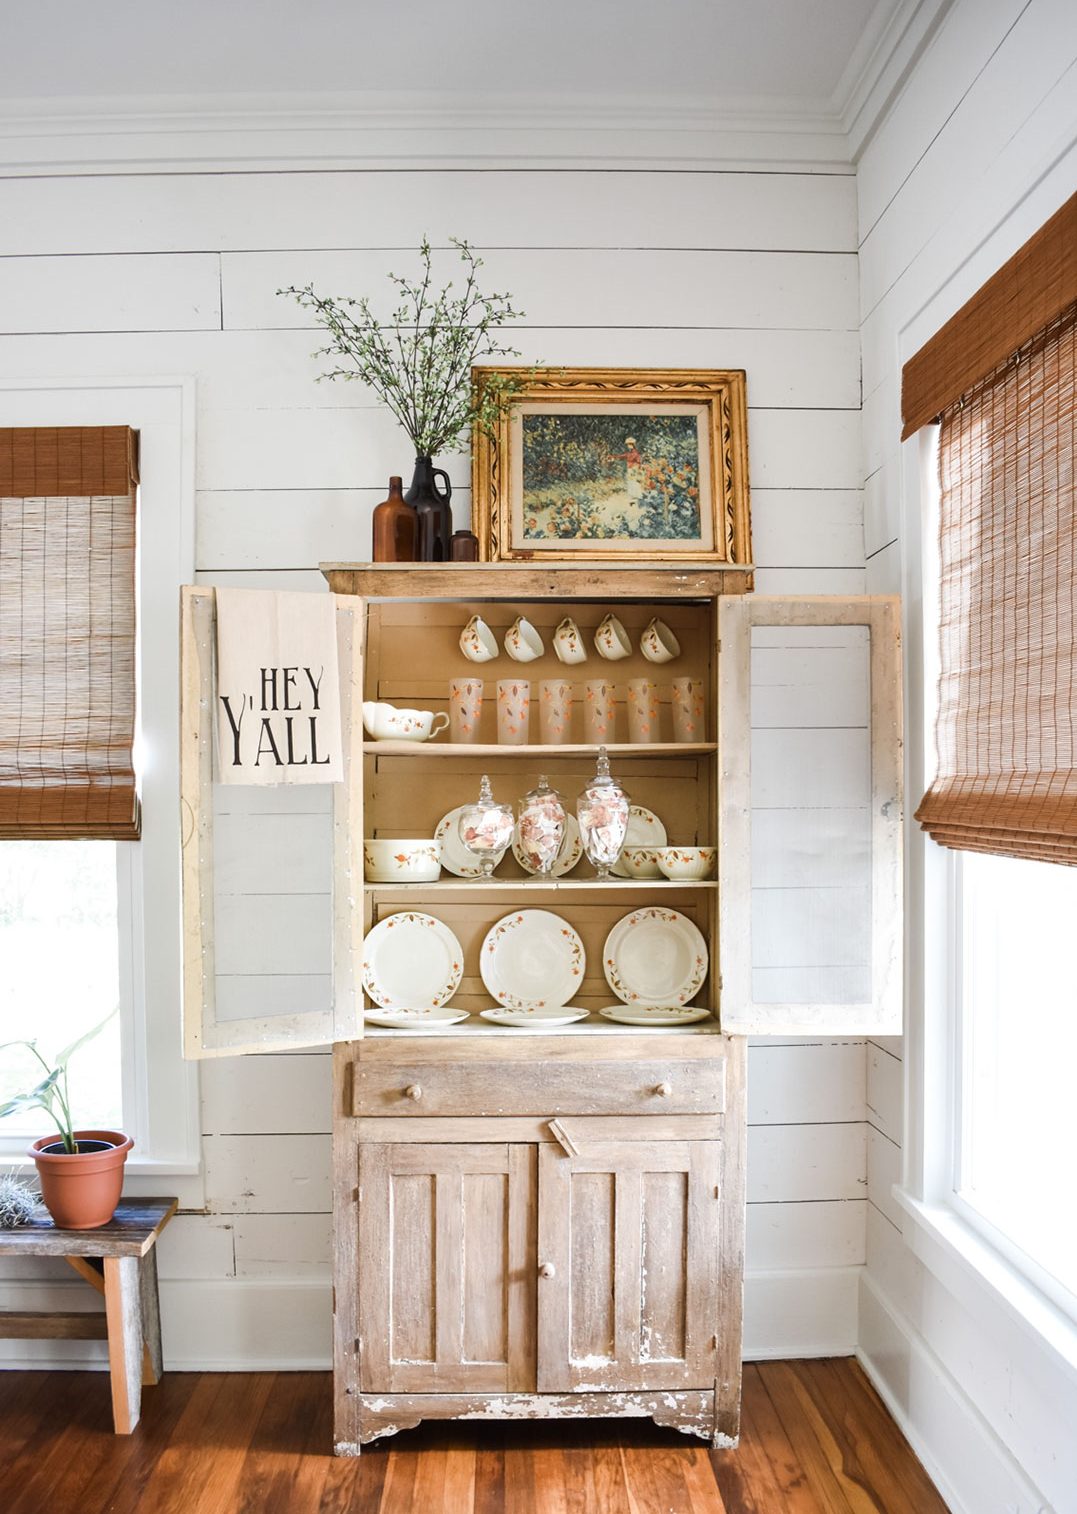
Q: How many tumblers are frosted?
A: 6